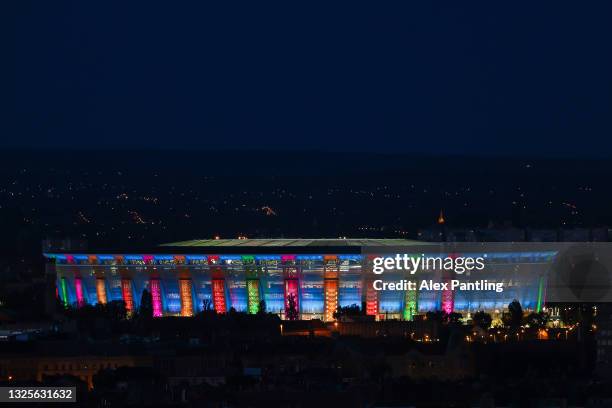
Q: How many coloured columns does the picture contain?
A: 14